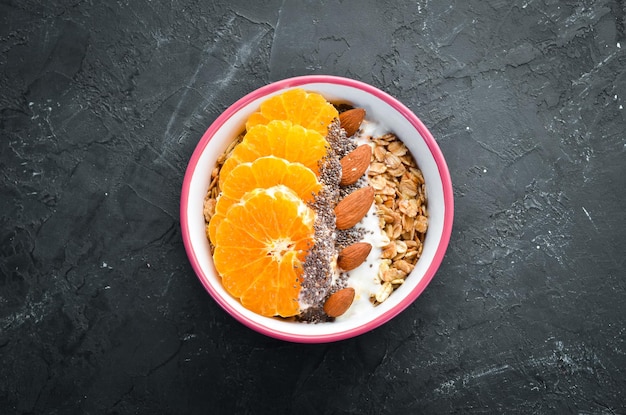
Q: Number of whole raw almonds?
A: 5